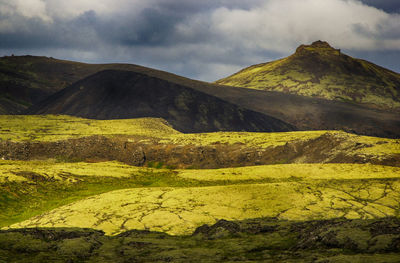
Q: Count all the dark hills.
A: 2